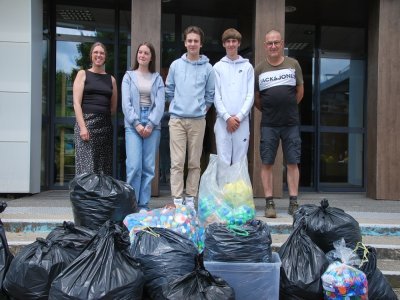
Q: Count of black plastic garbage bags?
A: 11